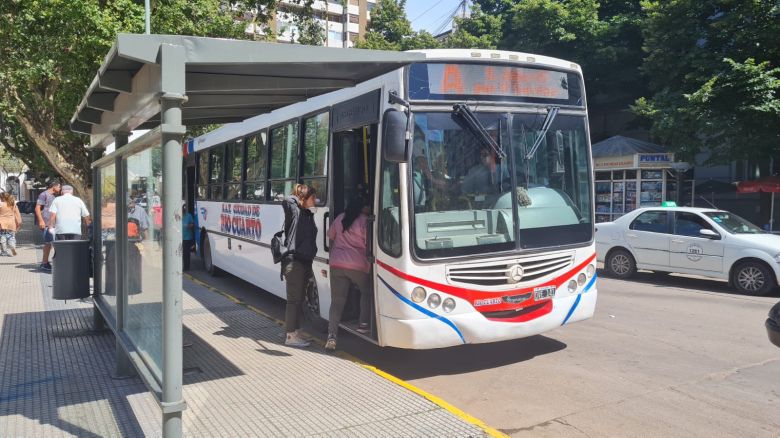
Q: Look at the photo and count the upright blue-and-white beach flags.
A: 0